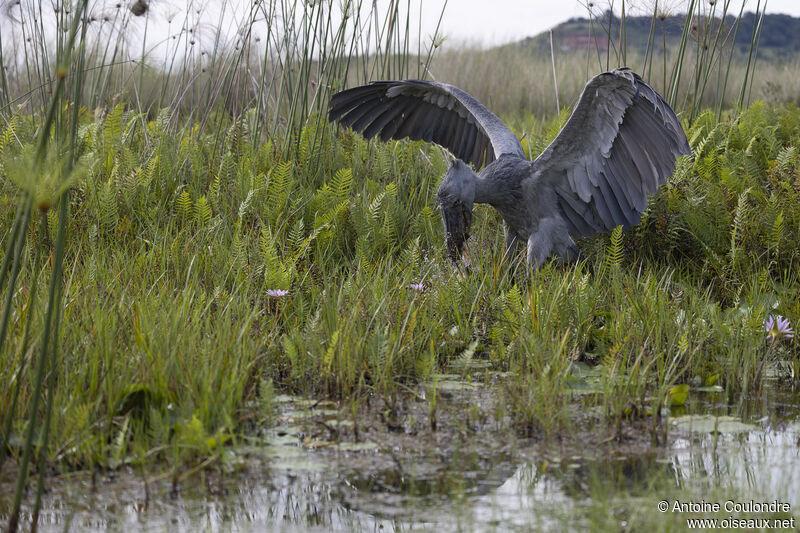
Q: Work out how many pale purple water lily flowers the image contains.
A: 3